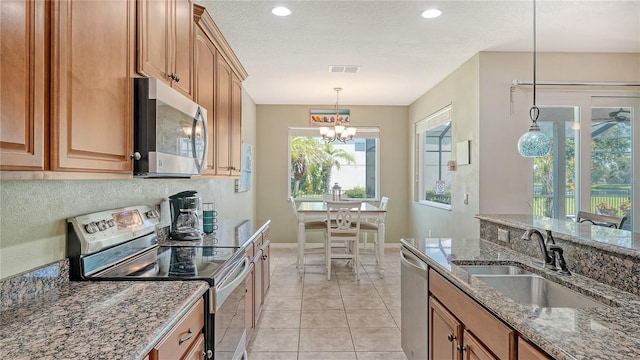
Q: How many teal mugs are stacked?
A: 3